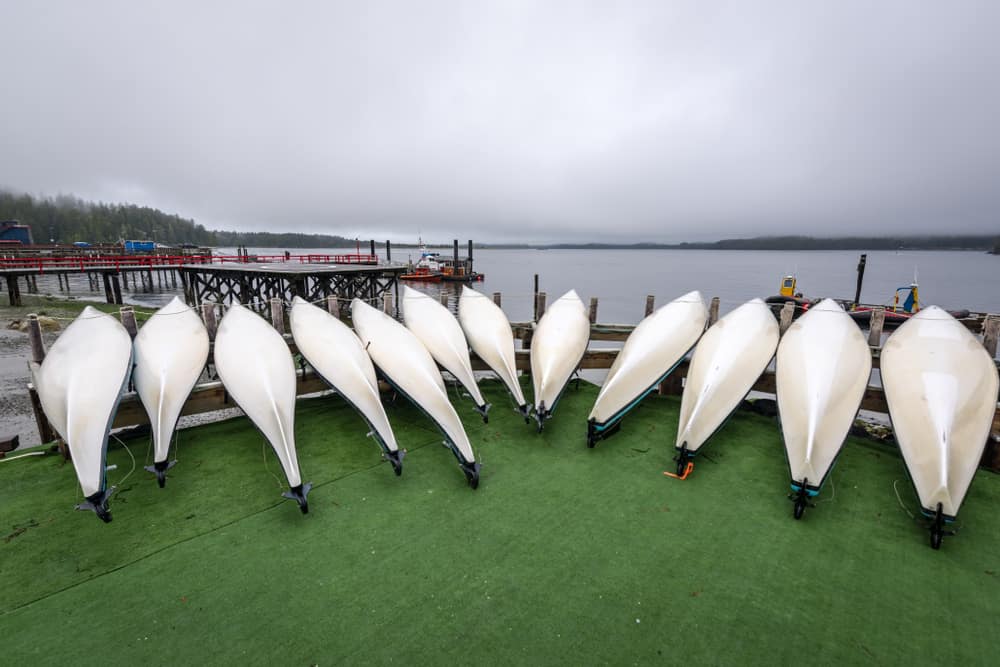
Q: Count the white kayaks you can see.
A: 12